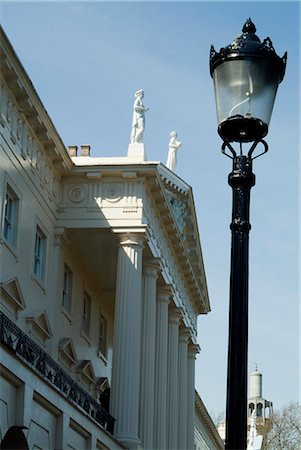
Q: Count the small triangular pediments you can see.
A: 5